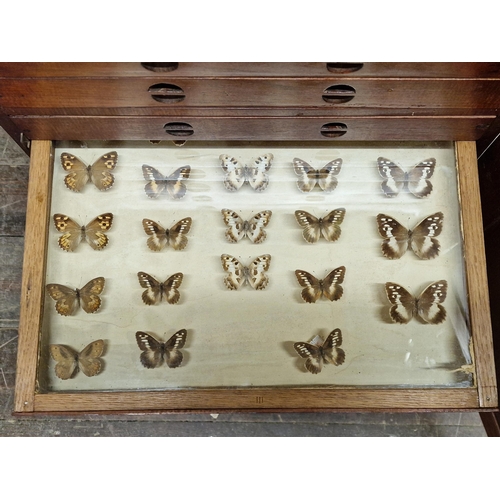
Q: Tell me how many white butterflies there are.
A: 3